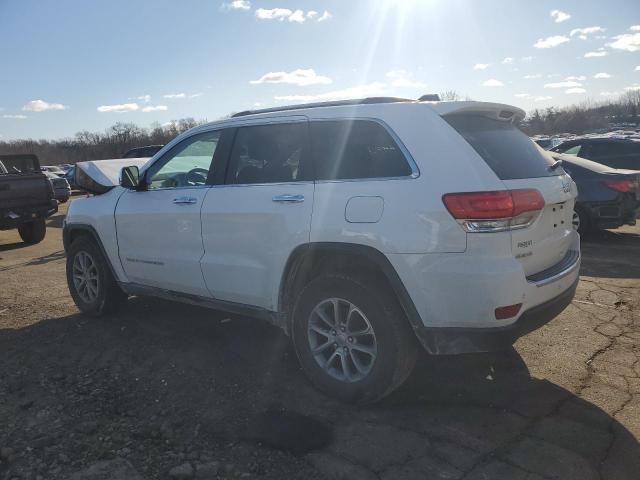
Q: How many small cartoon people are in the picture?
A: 0